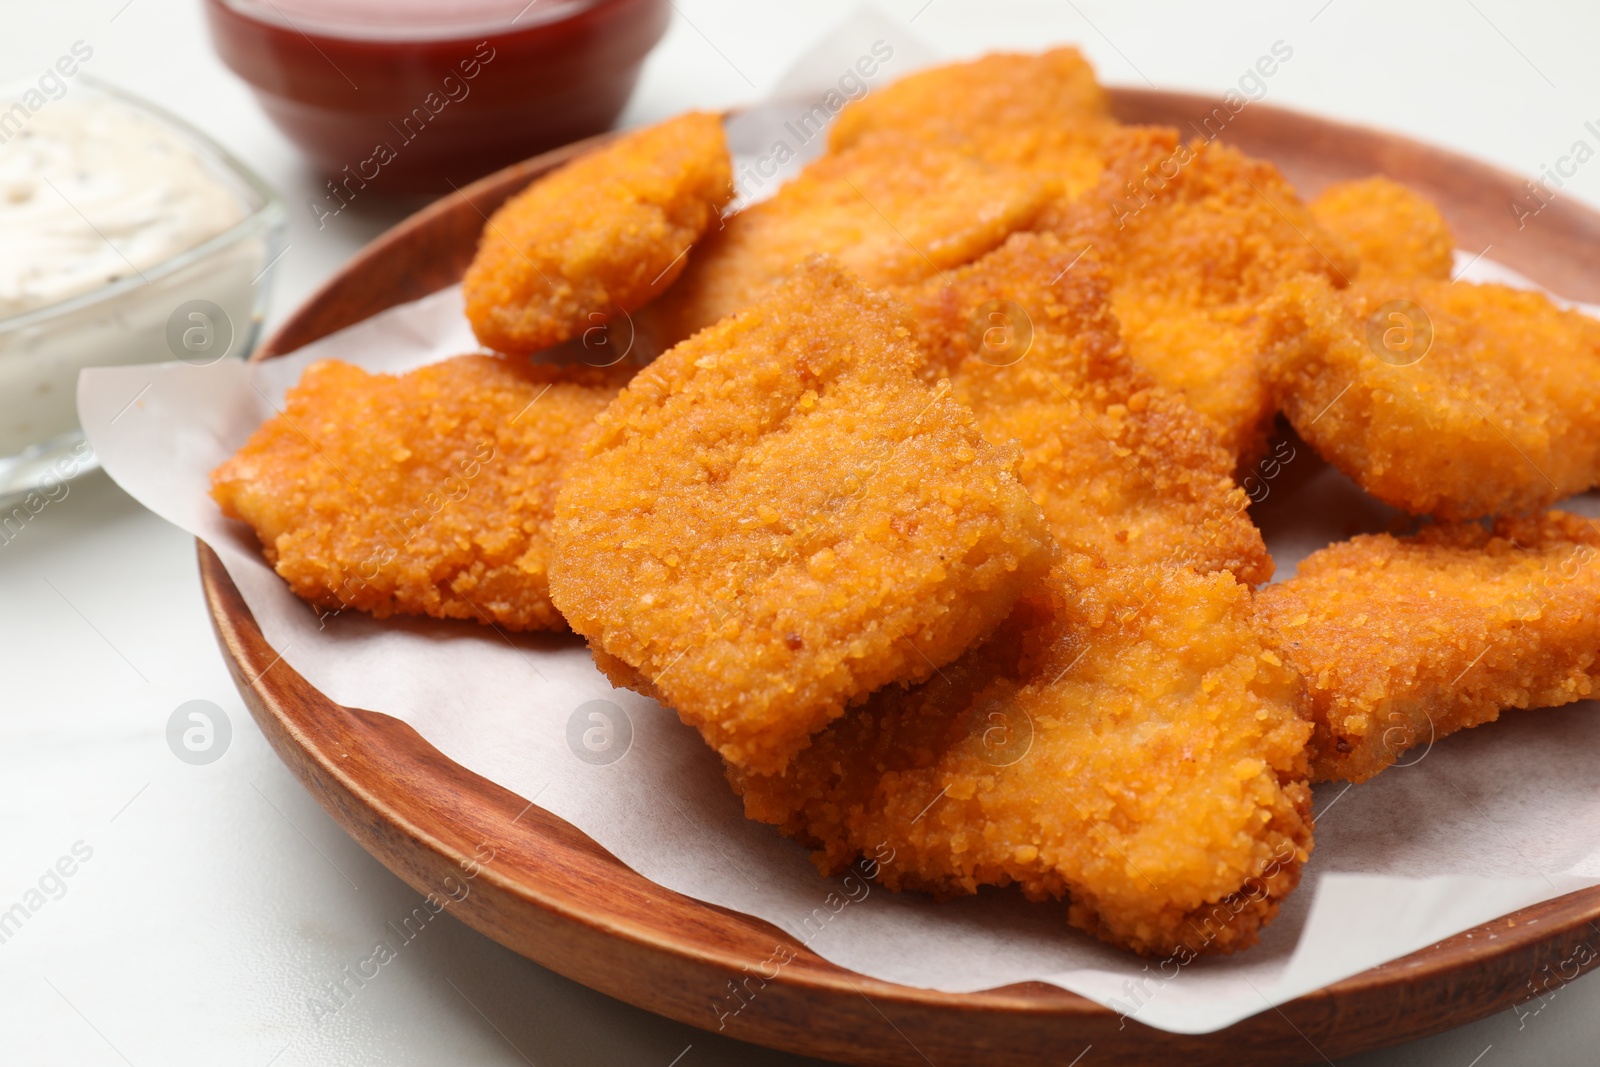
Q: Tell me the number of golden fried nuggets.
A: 11